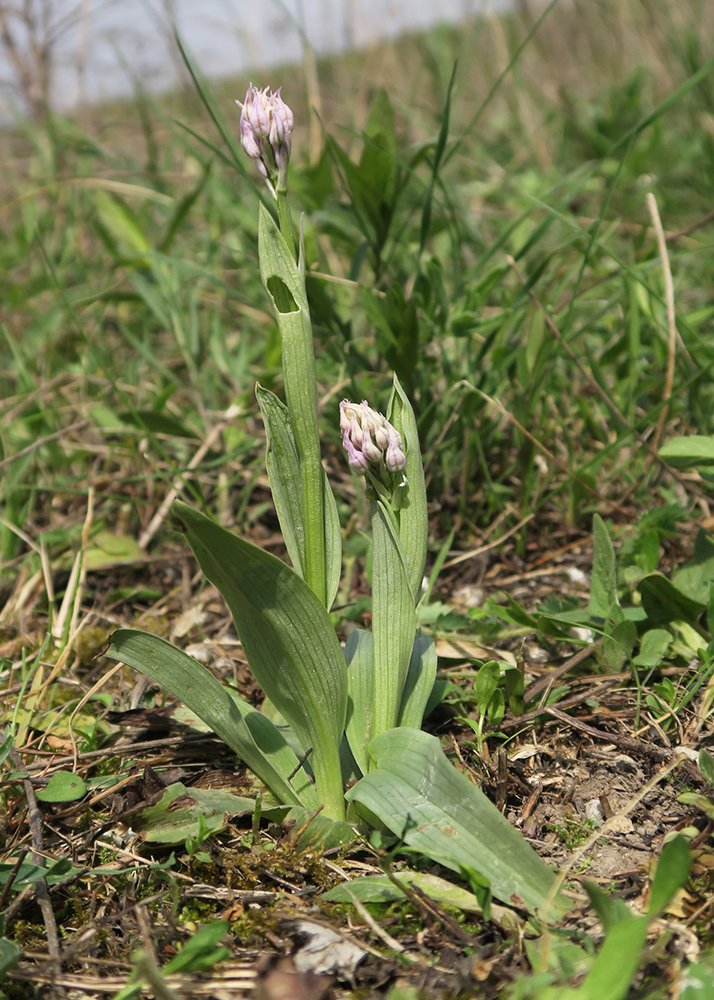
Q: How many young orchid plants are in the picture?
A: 2